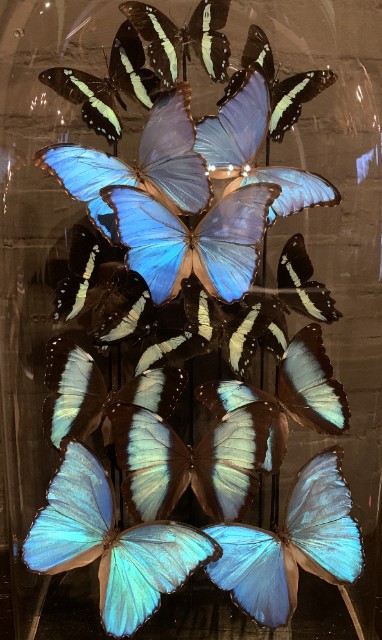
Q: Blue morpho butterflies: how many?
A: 5